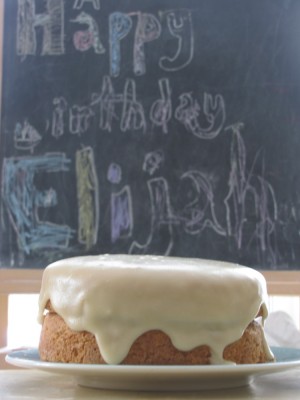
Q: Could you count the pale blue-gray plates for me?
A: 1